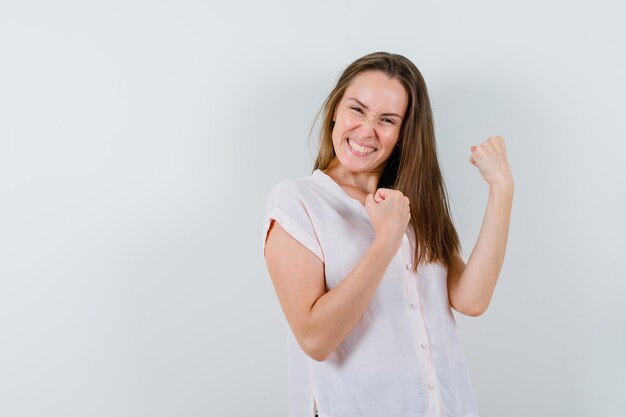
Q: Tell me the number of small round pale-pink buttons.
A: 4